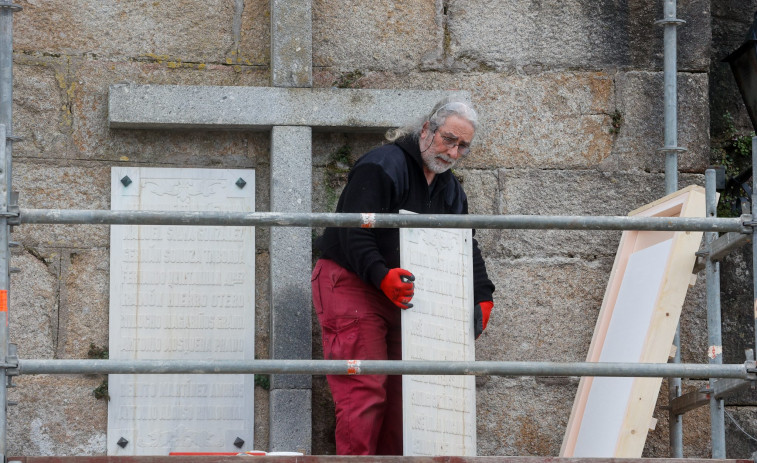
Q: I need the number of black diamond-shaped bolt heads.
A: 4